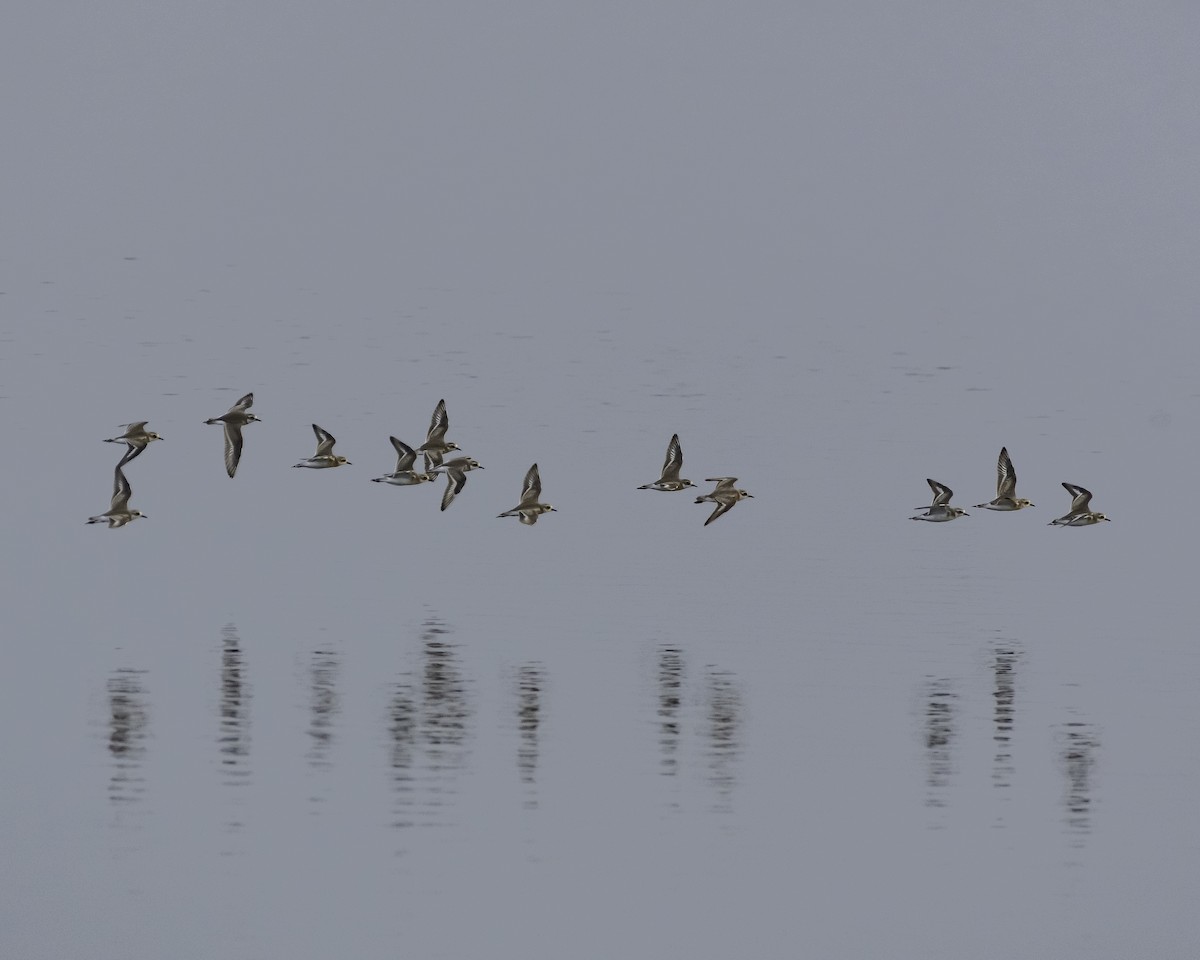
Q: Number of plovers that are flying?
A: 13